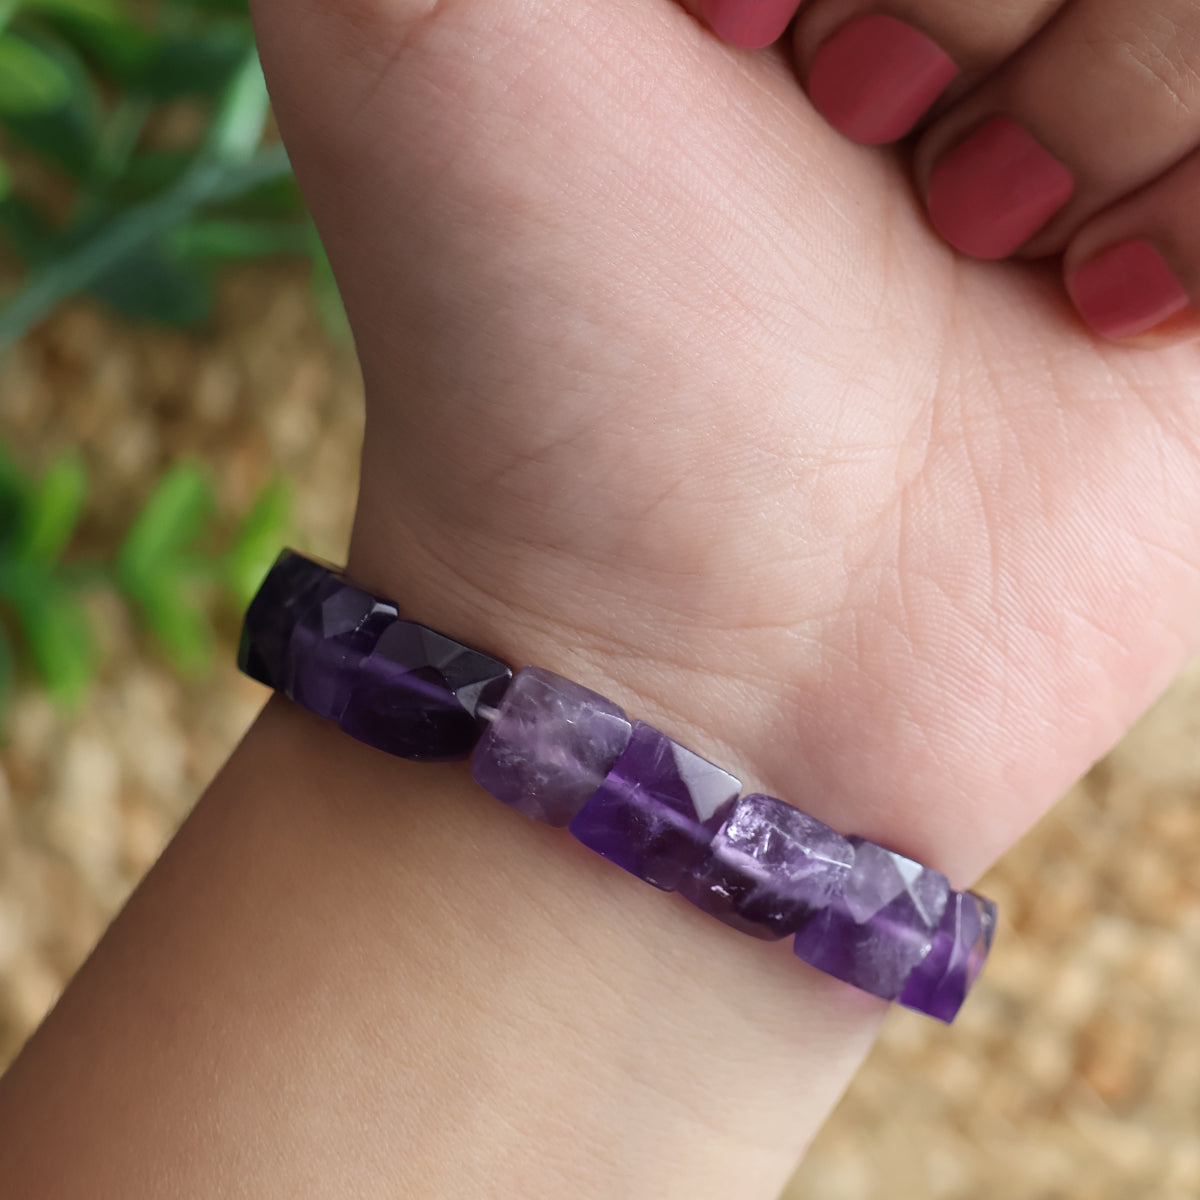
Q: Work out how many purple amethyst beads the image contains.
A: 8